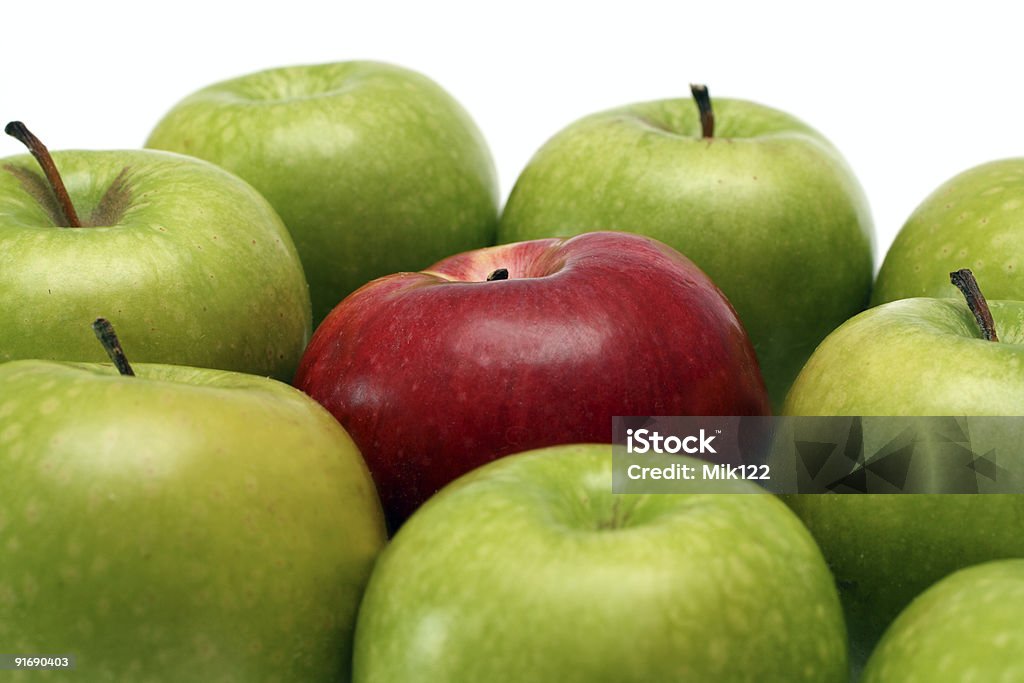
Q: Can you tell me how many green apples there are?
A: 8